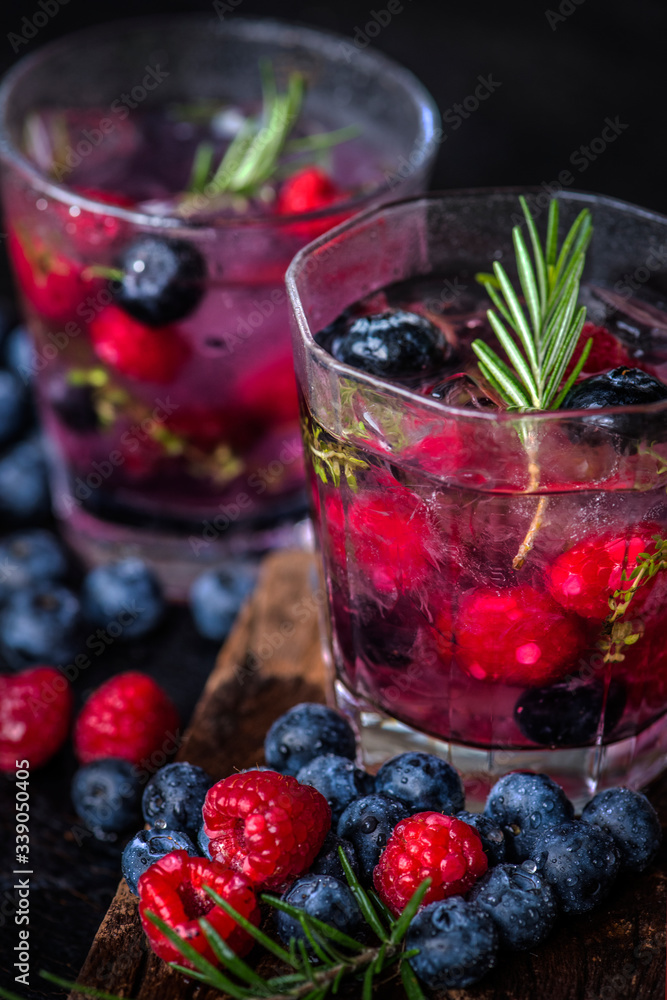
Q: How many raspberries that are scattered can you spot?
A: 5